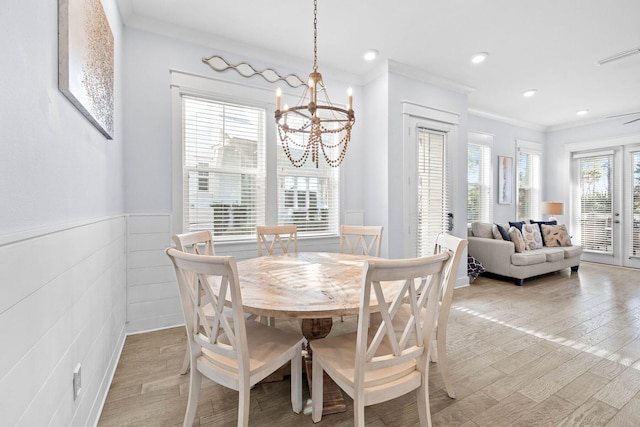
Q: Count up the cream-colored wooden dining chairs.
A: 6